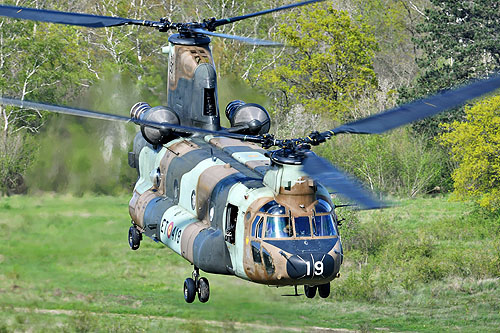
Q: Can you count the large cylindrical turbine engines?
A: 2